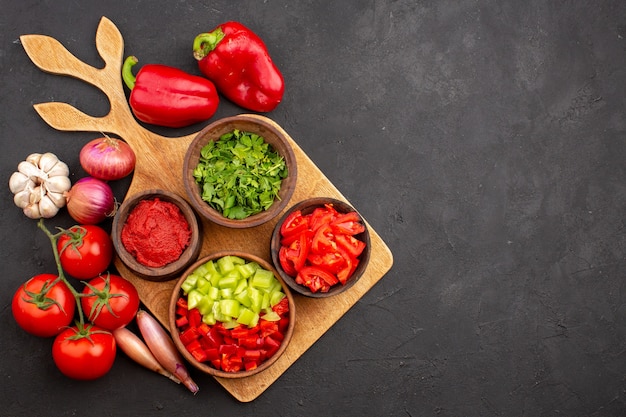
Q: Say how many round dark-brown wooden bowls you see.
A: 4